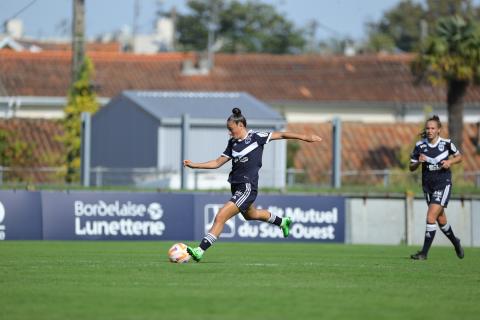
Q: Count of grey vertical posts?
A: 3